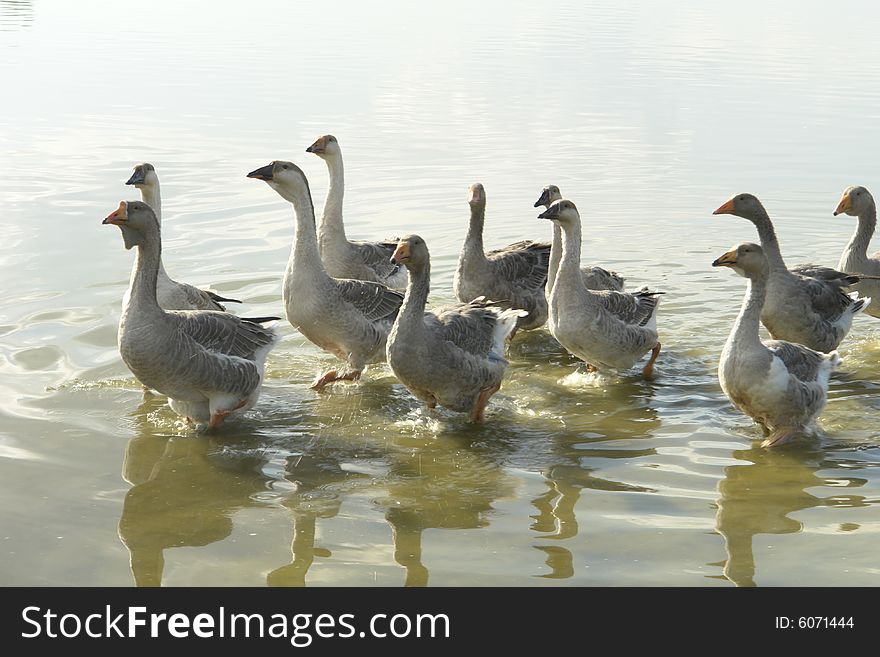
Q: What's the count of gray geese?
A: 11